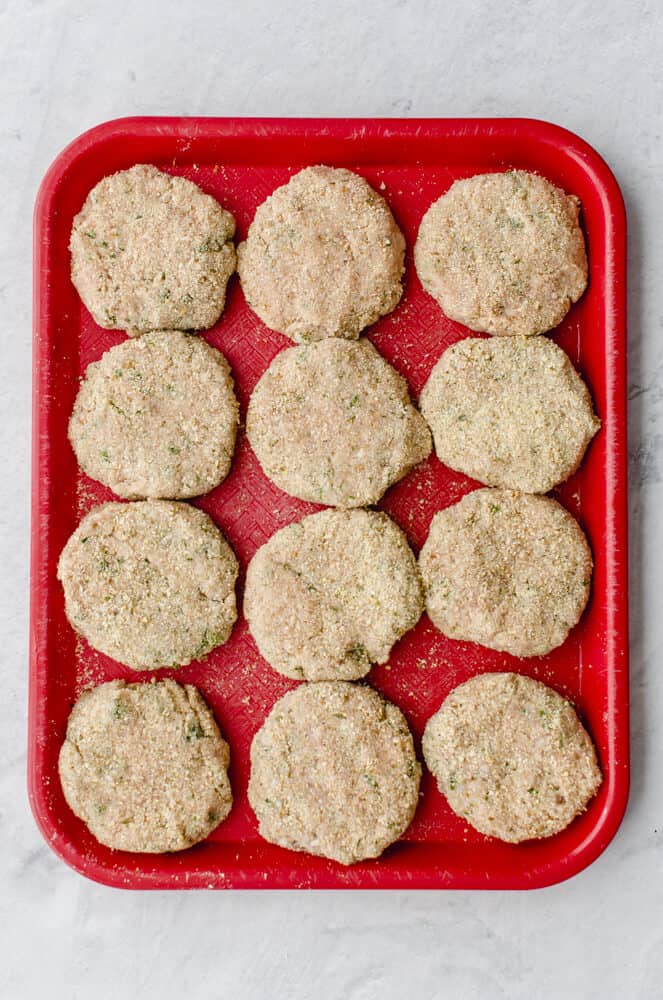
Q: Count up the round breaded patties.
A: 12